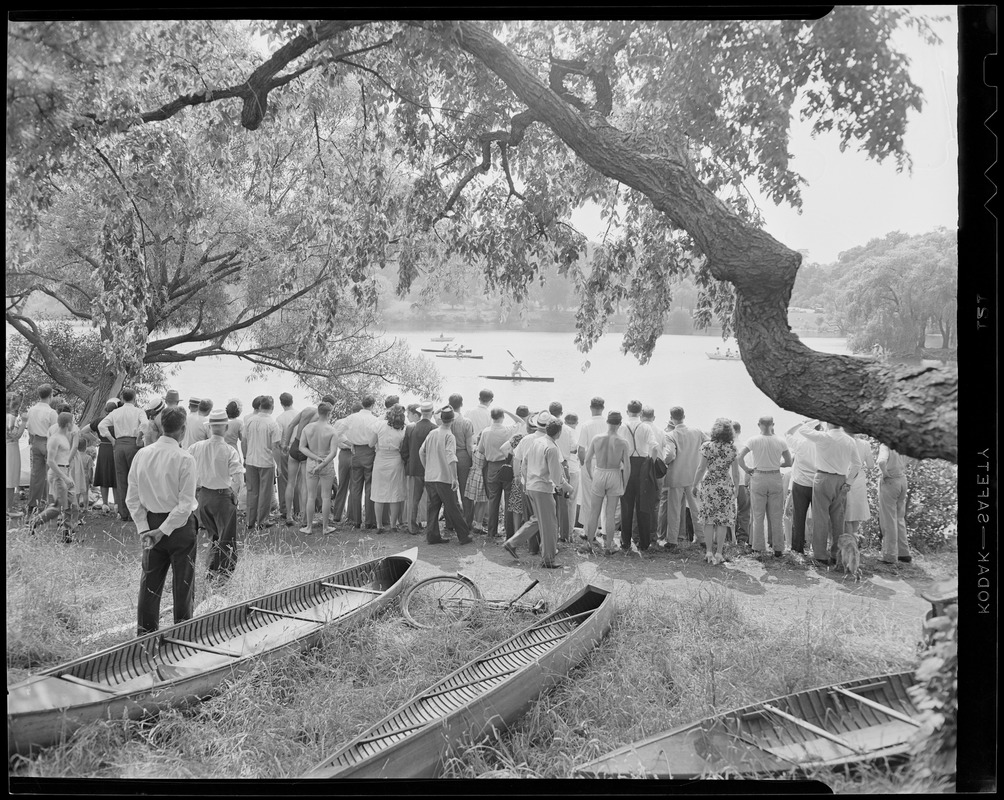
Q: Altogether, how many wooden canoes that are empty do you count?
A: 3